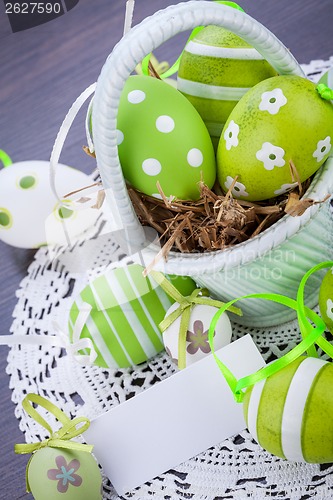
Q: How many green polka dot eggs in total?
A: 1